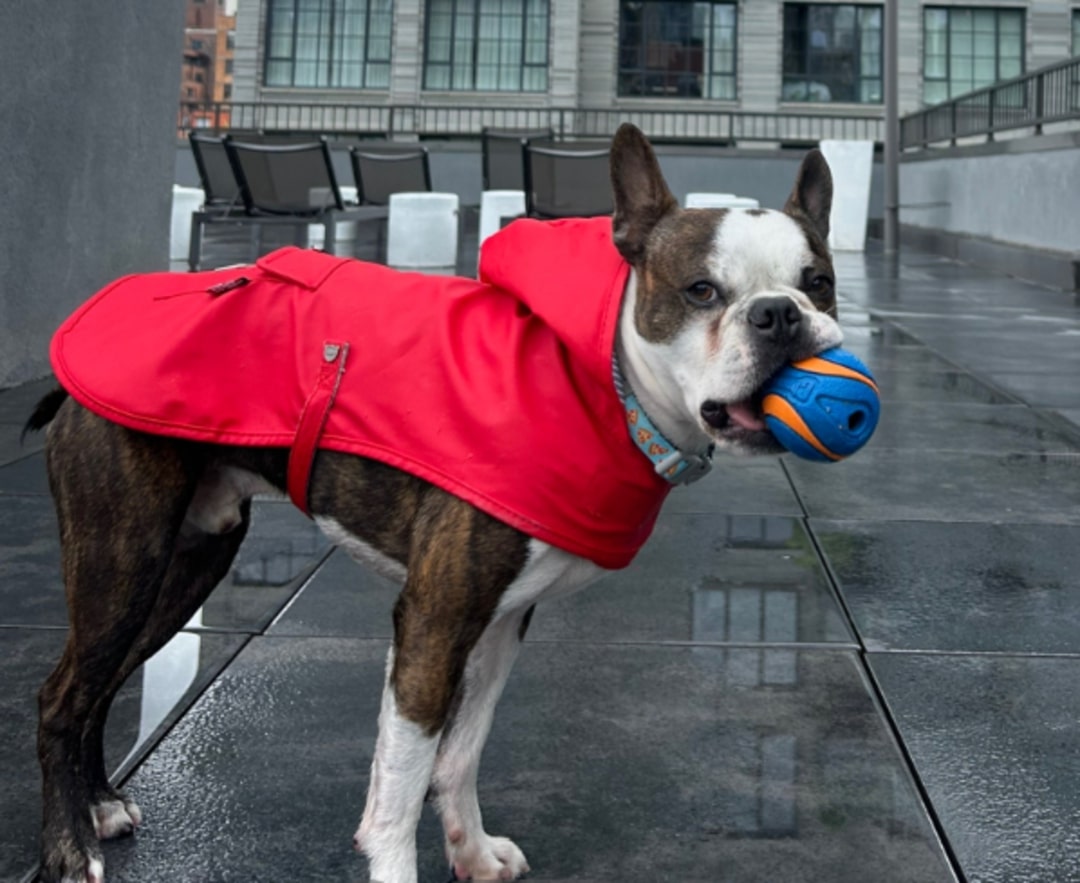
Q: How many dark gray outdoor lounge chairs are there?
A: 5